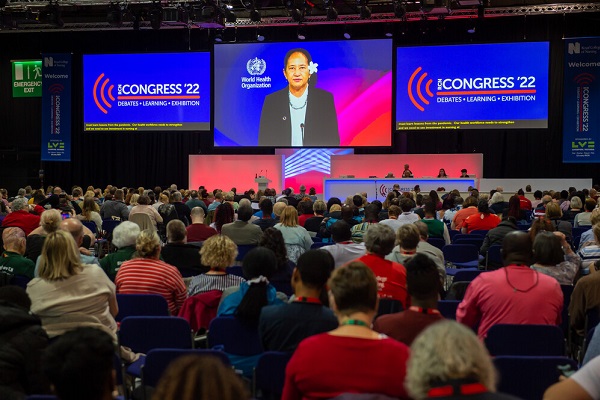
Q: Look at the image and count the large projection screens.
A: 3